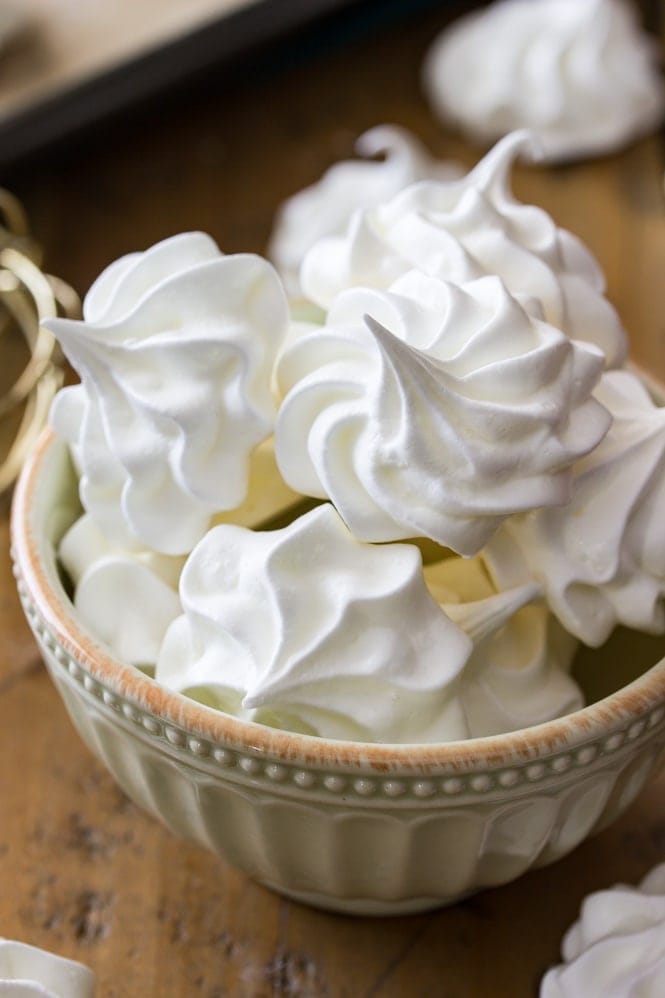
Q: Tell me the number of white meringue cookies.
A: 11